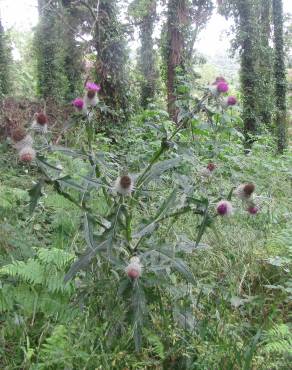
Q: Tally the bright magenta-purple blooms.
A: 6